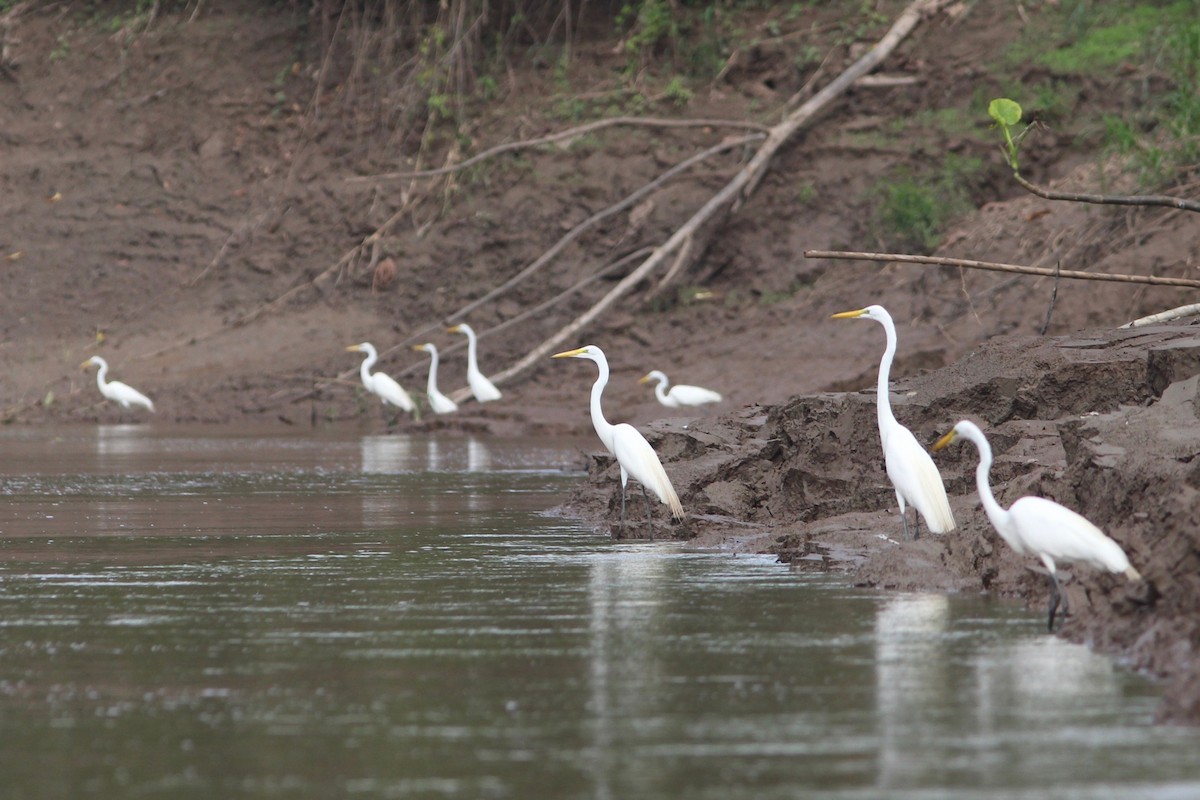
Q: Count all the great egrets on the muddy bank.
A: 8